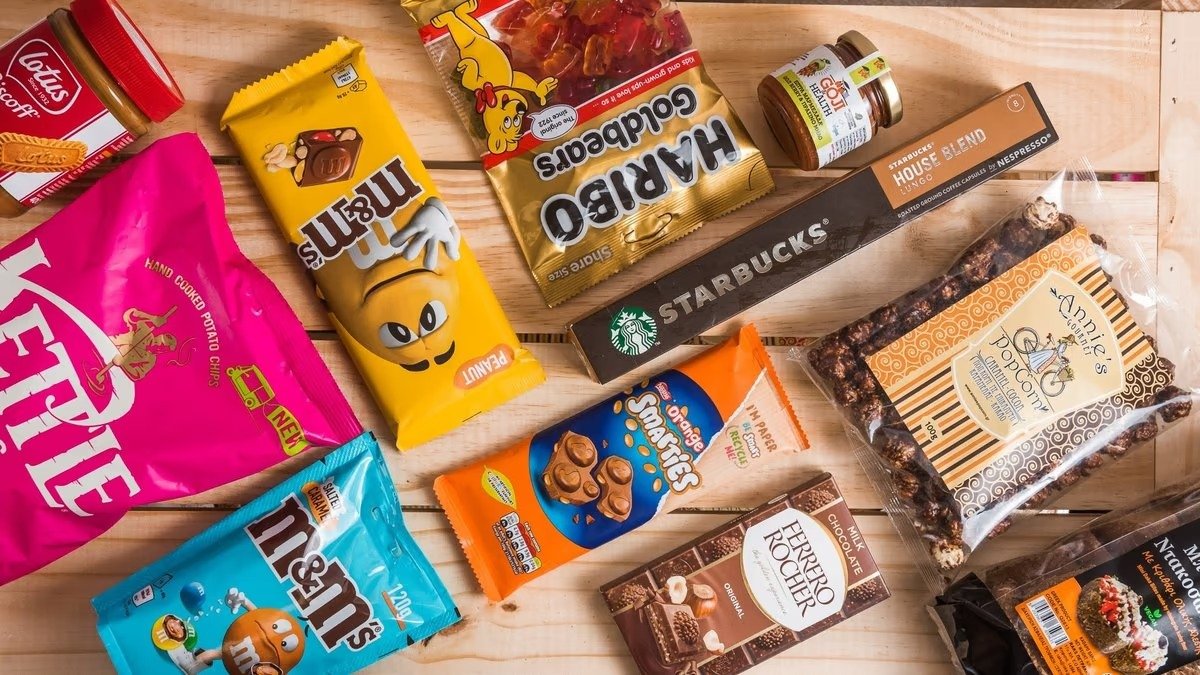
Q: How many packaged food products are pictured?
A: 11